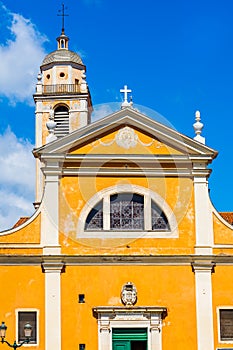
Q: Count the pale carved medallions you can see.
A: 2